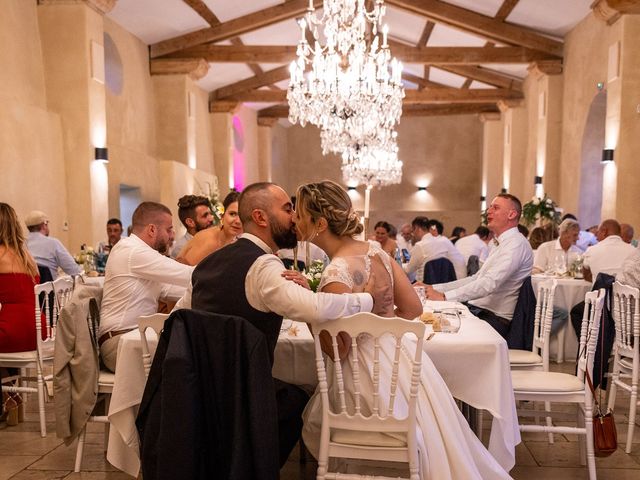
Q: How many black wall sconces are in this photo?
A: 7